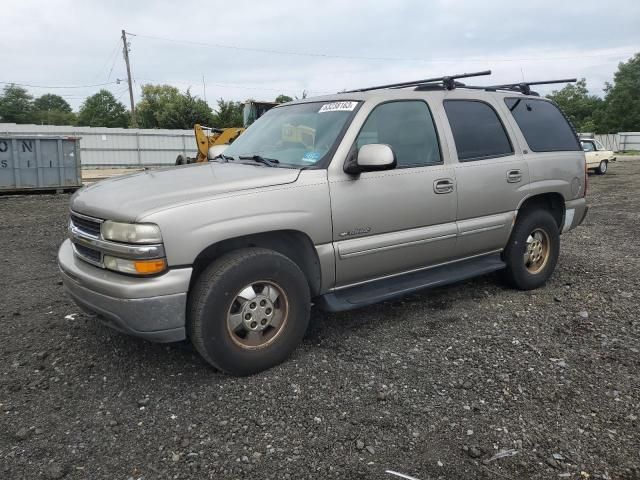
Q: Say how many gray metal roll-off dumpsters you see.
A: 1